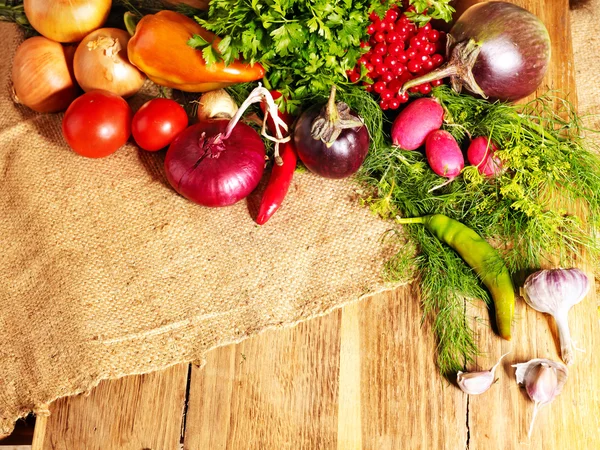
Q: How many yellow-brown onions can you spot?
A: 3